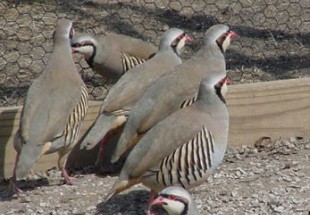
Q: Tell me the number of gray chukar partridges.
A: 6